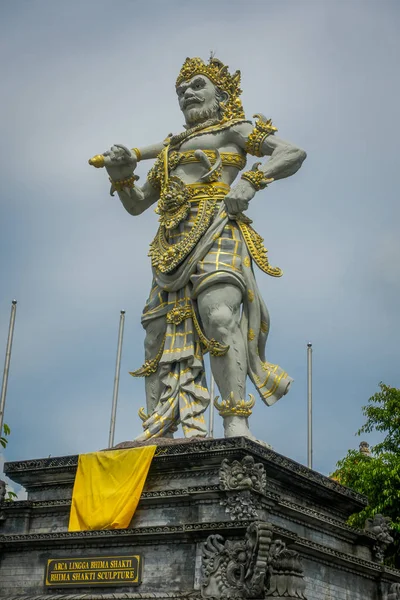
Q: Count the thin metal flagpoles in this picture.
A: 4